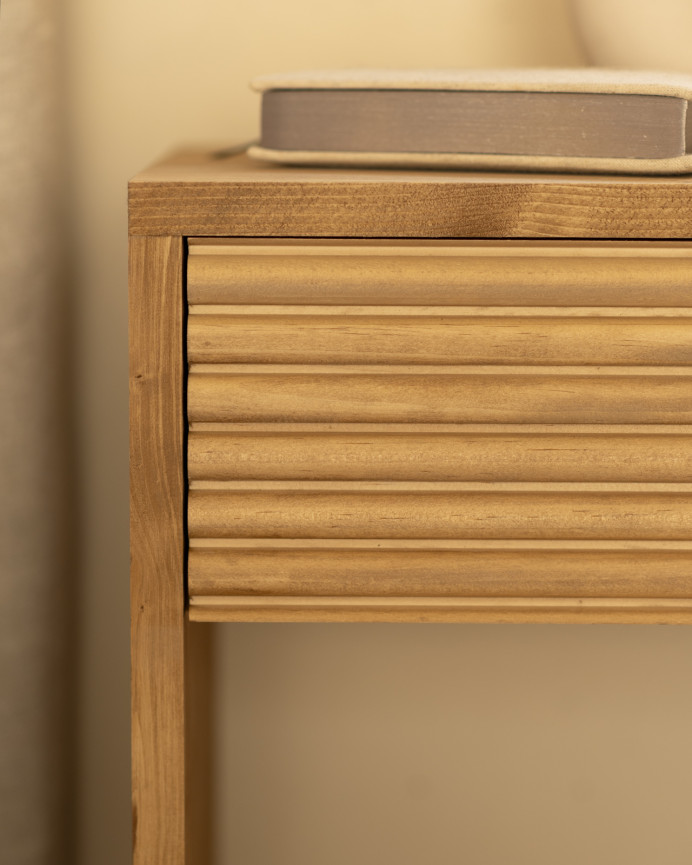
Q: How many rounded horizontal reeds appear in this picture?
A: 6